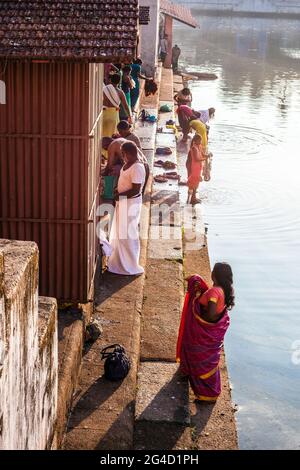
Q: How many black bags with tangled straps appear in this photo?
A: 1